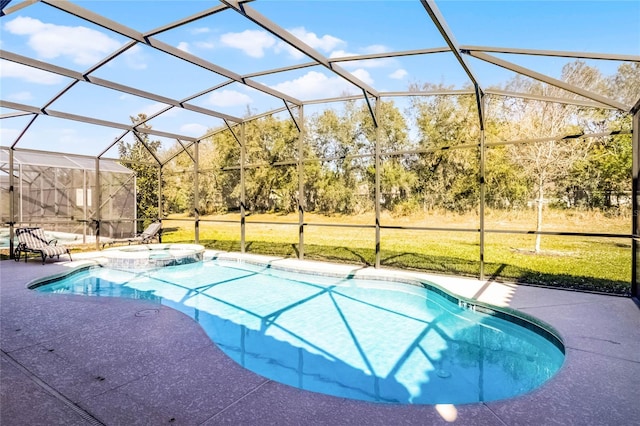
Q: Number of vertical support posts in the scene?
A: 9